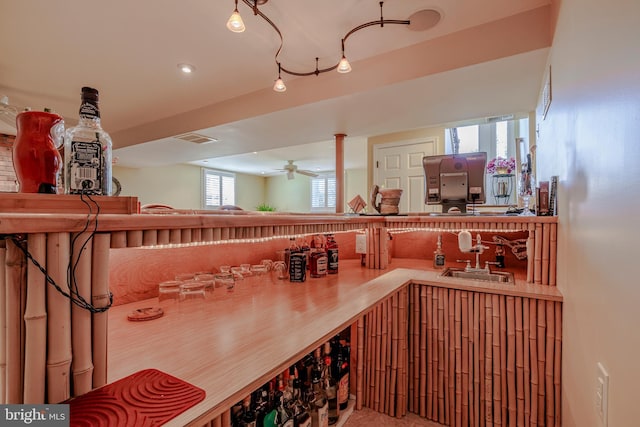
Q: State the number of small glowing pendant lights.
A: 3